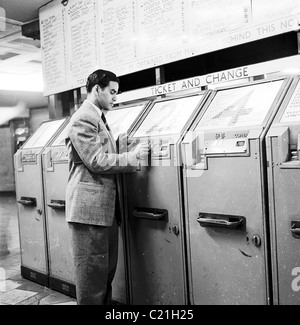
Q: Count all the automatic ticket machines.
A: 6